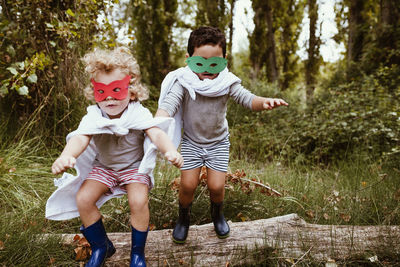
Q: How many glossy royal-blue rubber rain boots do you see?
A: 2